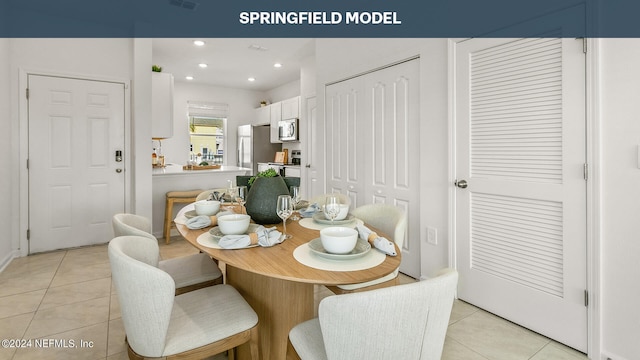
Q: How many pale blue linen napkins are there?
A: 4